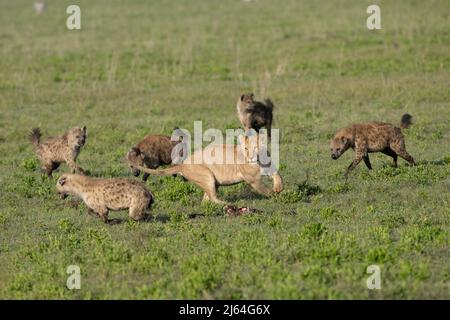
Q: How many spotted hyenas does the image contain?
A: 5